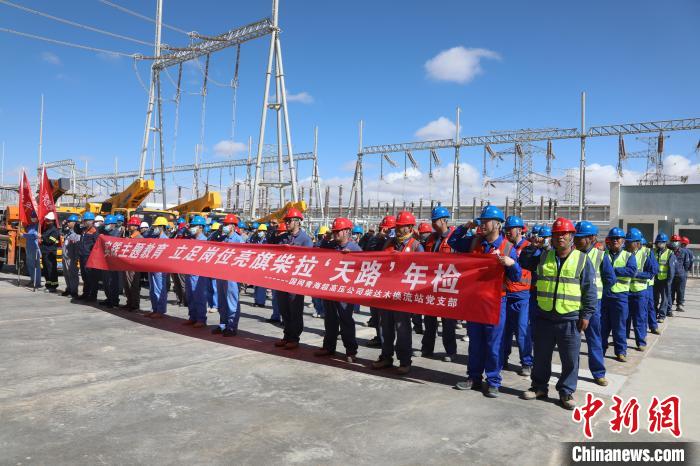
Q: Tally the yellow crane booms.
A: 3